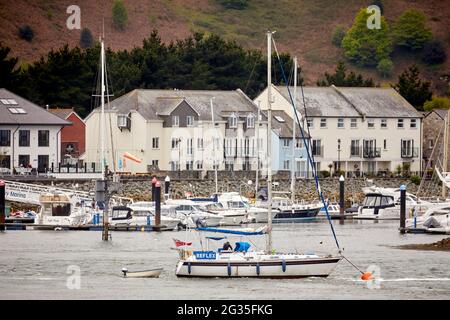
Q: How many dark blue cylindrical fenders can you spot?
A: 4